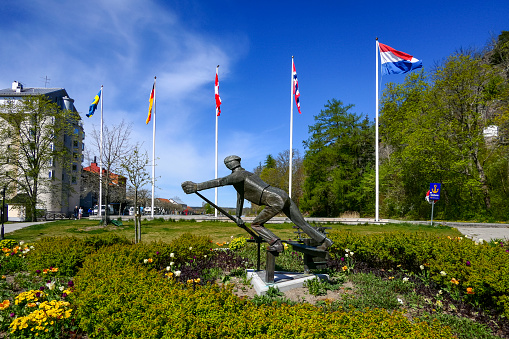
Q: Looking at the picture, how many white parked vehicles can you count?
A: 3